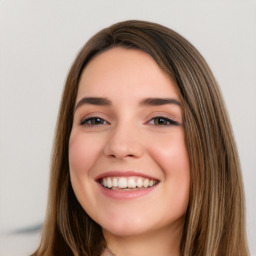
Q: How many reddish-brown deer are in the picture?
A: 0